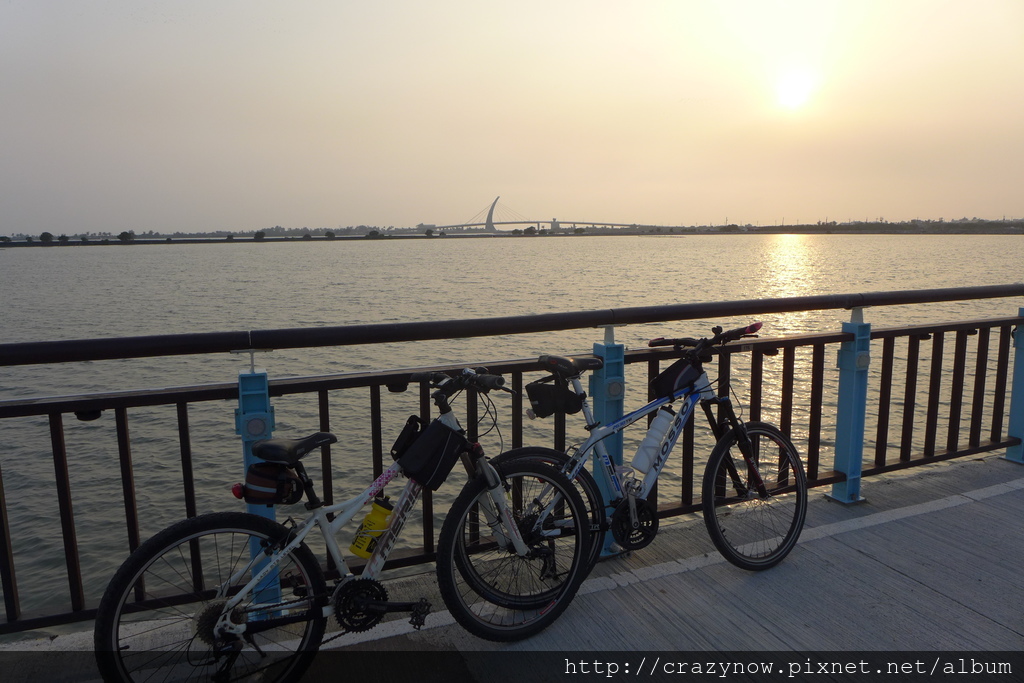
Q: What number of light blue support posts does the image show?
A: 4